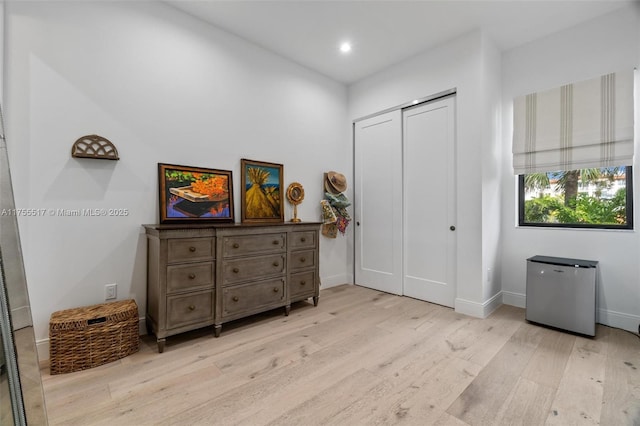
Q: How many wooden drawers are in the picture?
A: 9